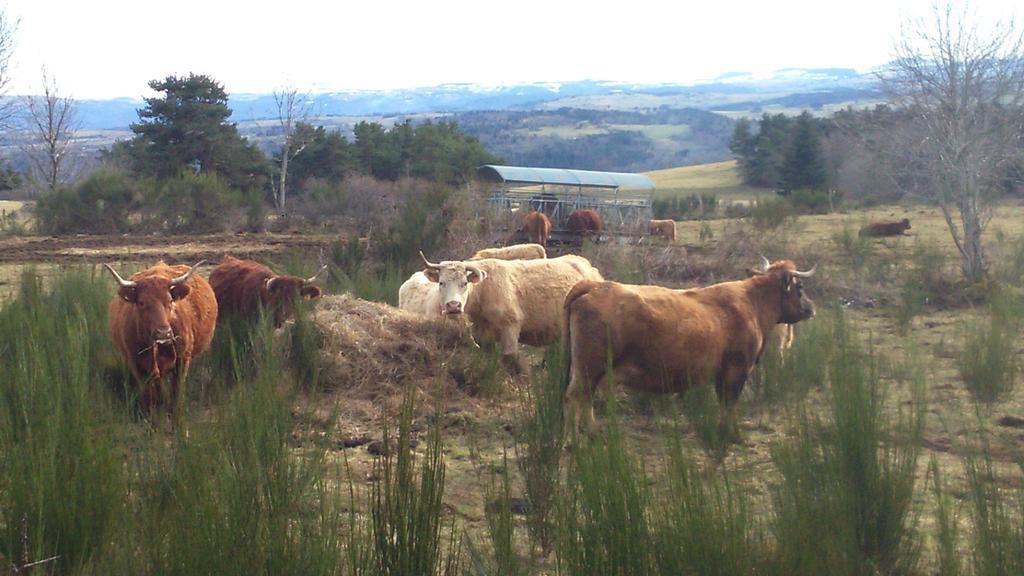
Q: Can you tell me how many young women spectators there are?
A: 0